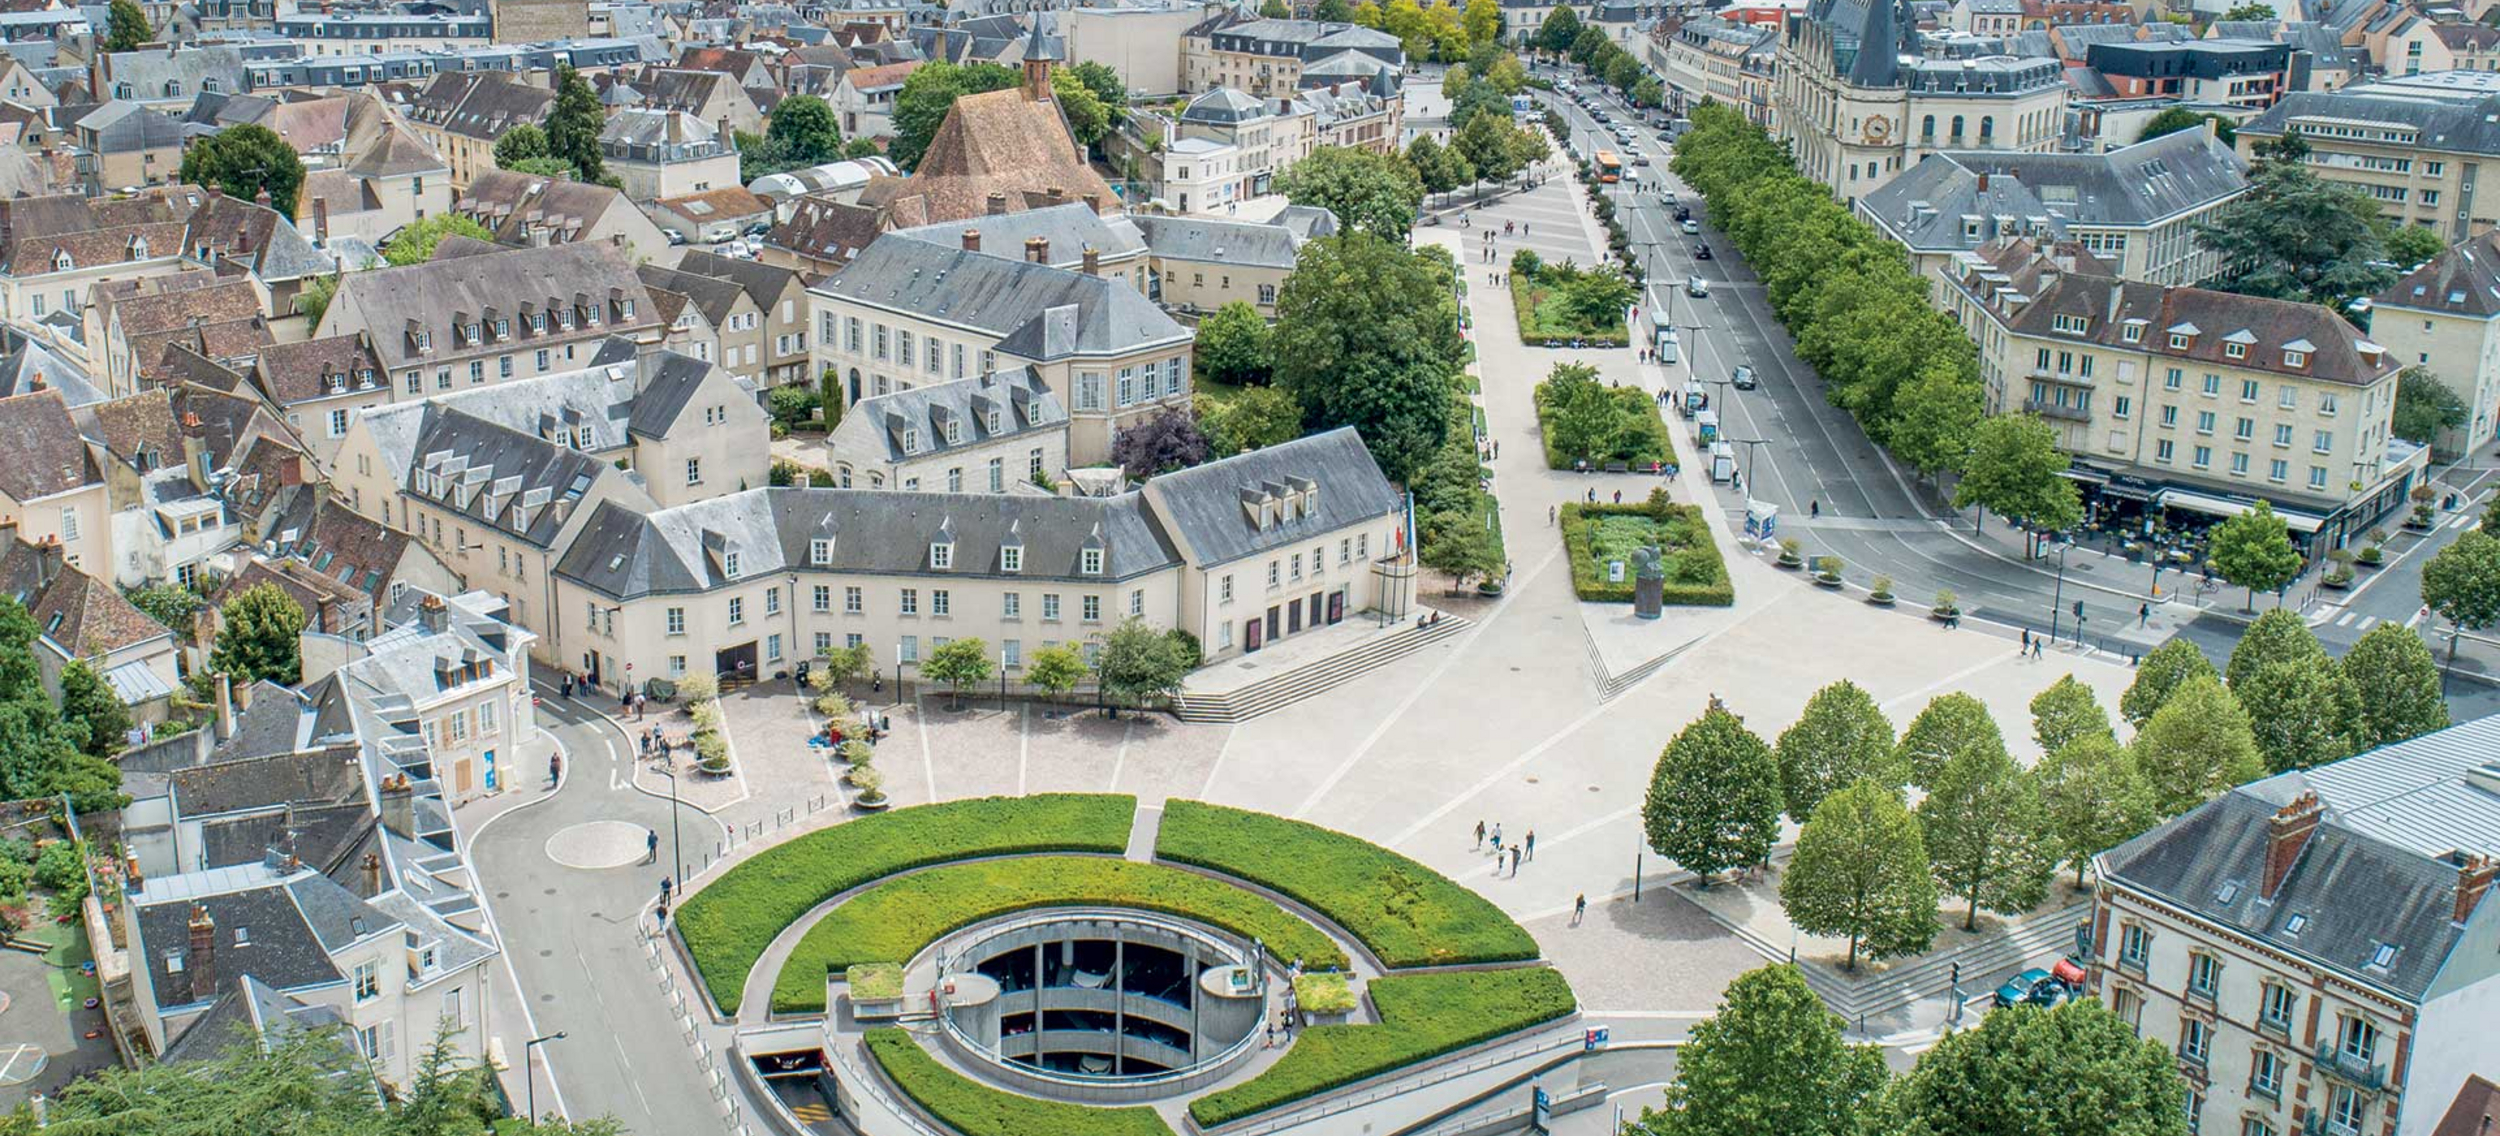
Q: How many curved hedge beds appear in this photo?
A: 5